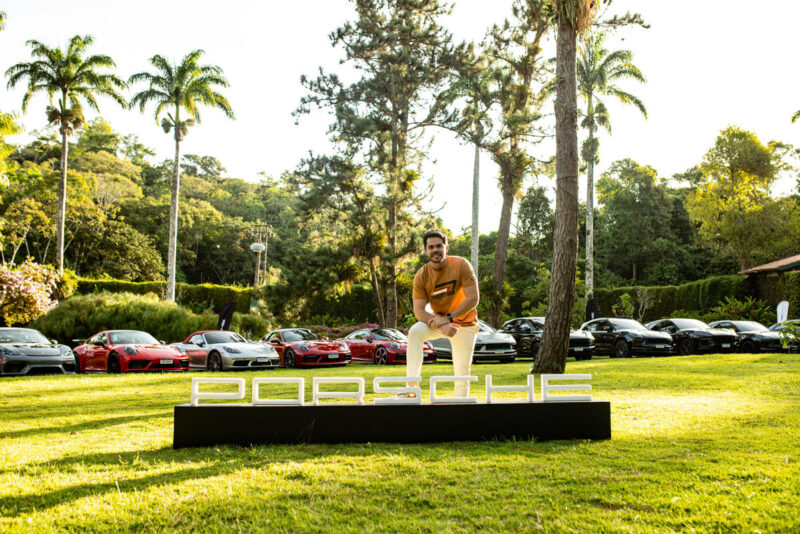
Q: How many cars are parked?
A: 11